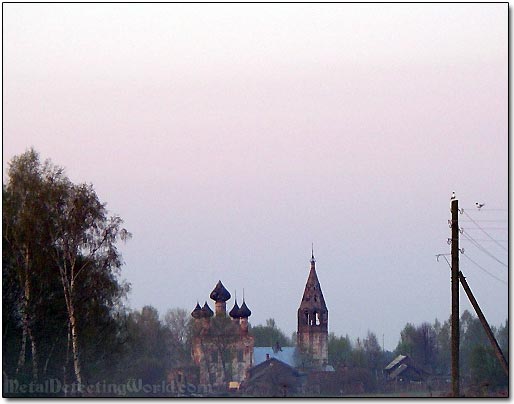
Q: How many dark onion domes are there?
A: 5